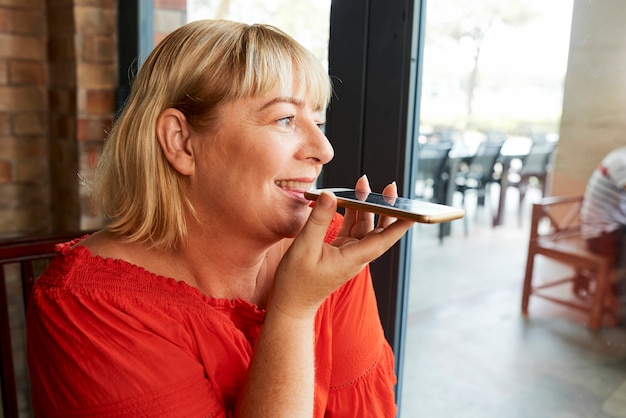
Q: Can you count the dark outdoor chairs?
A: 3